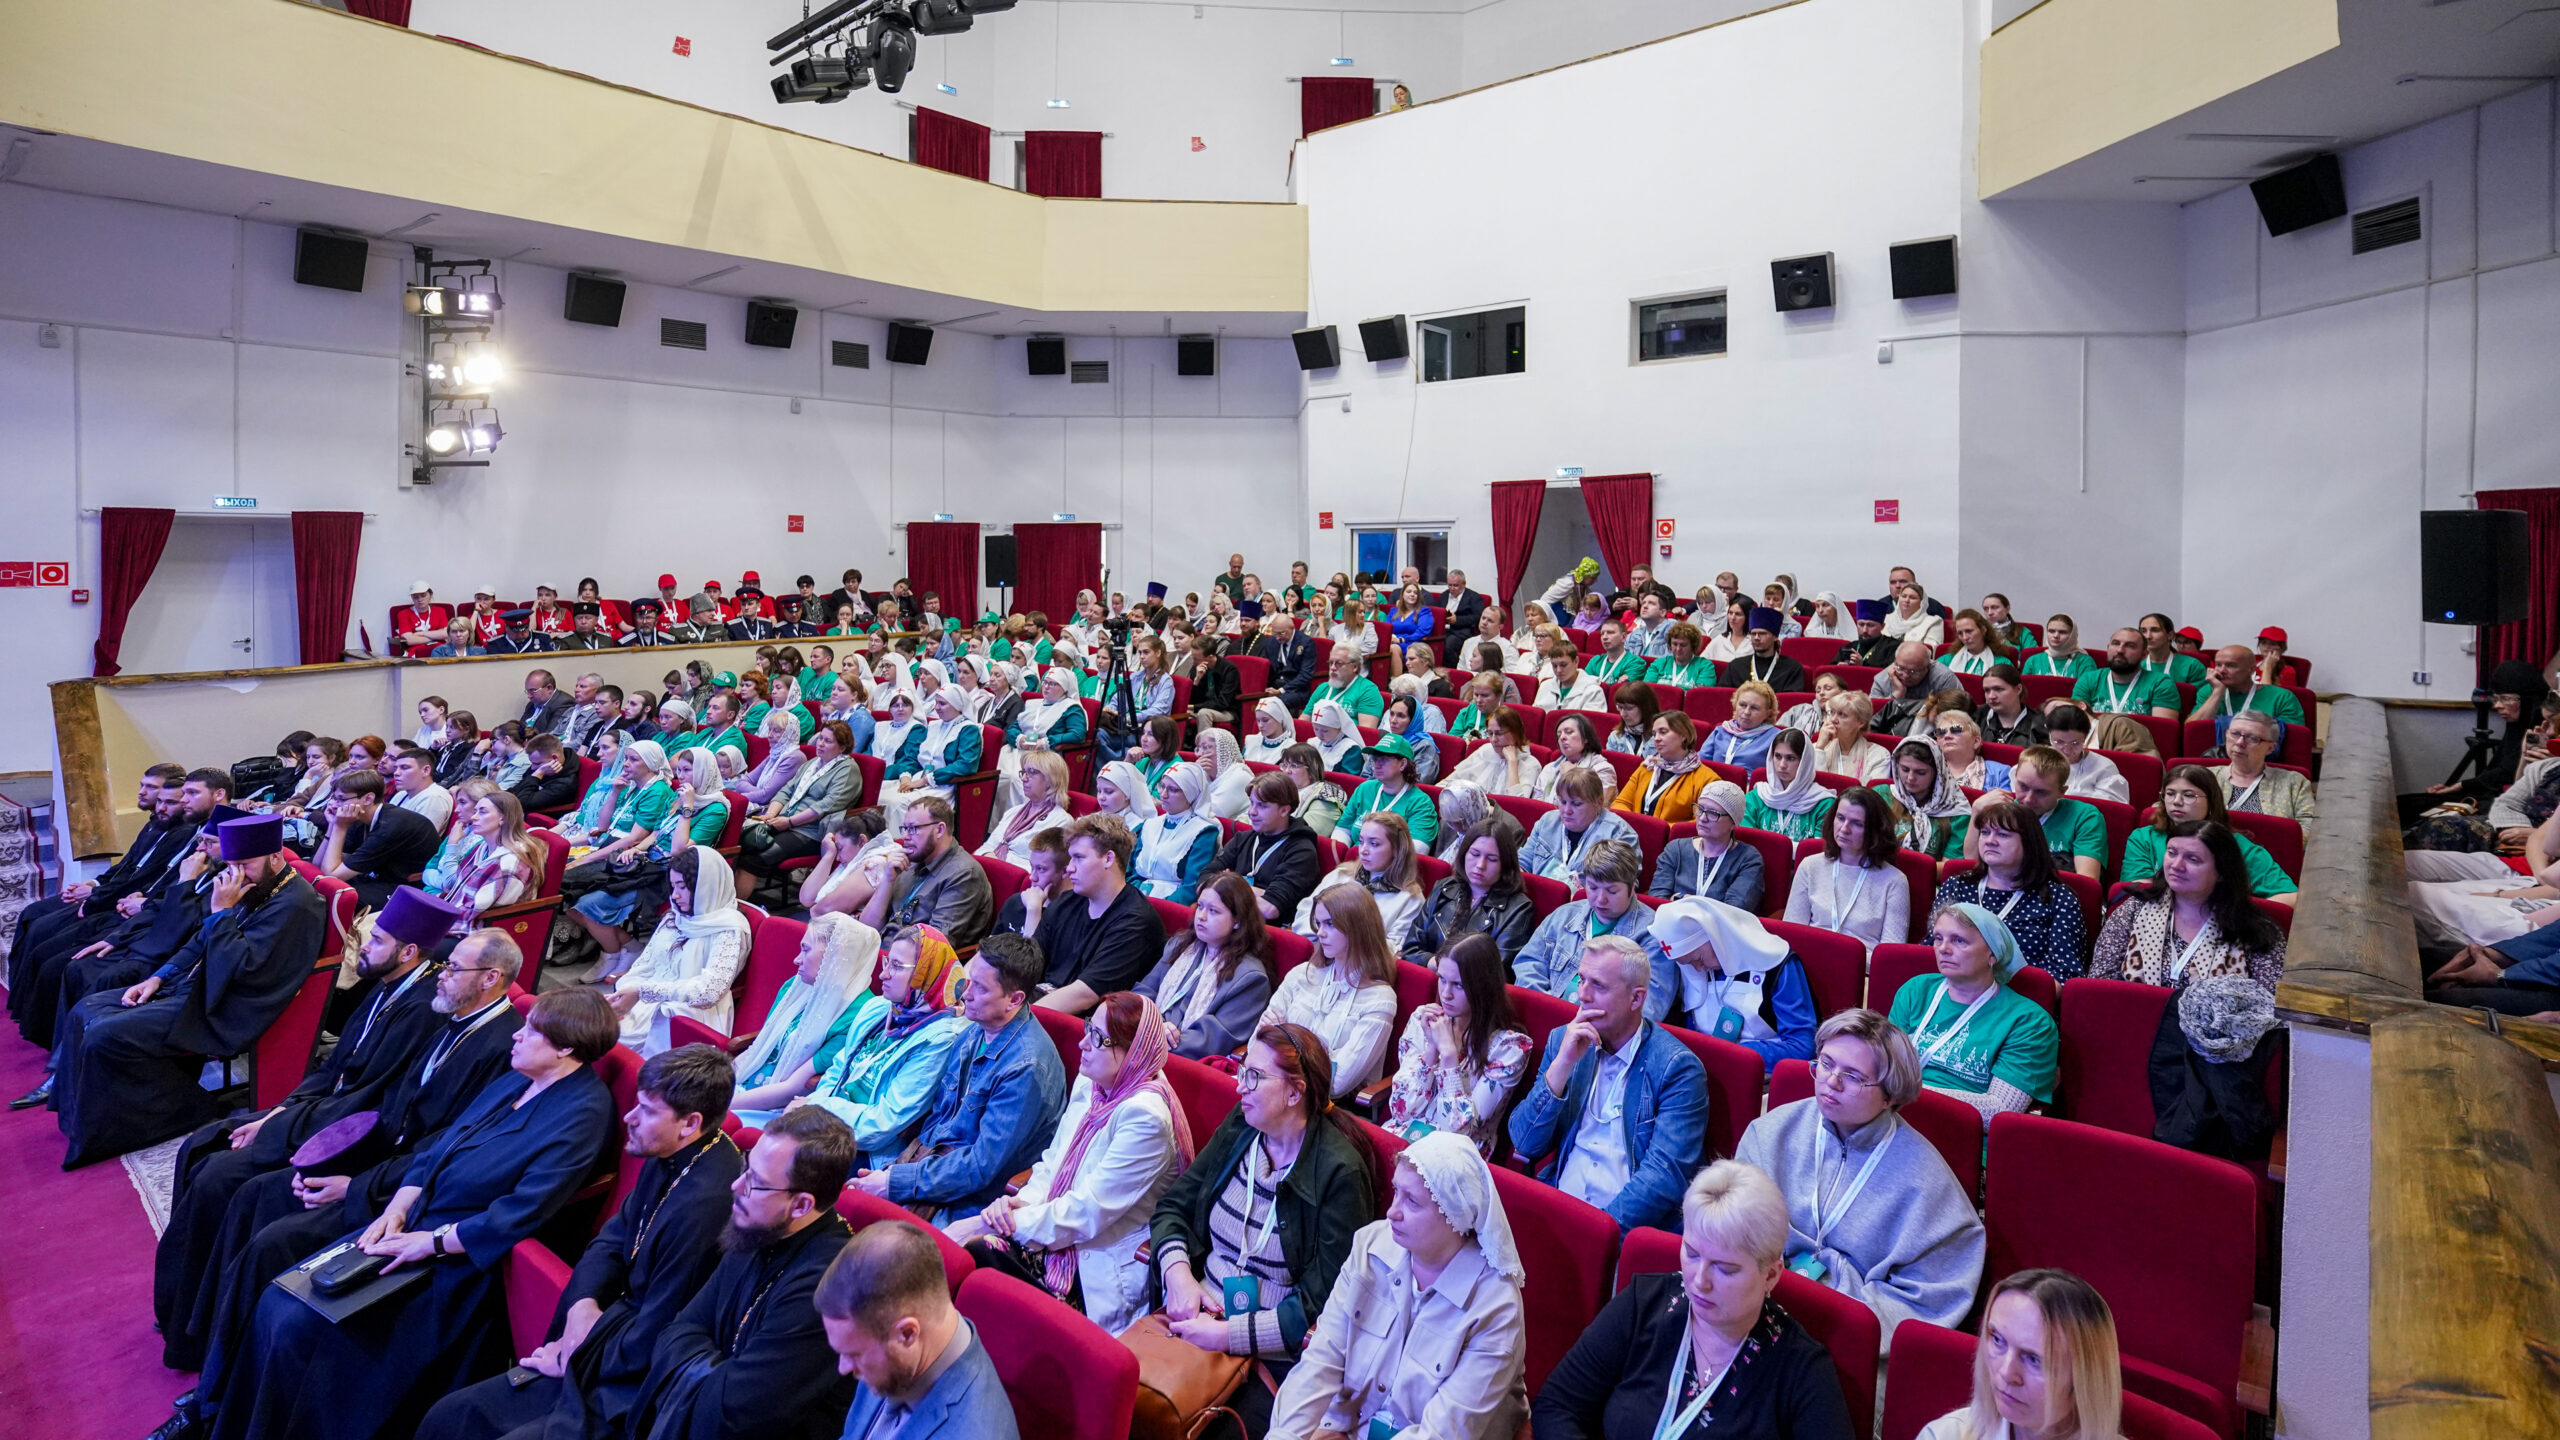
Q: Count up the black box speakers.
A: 13